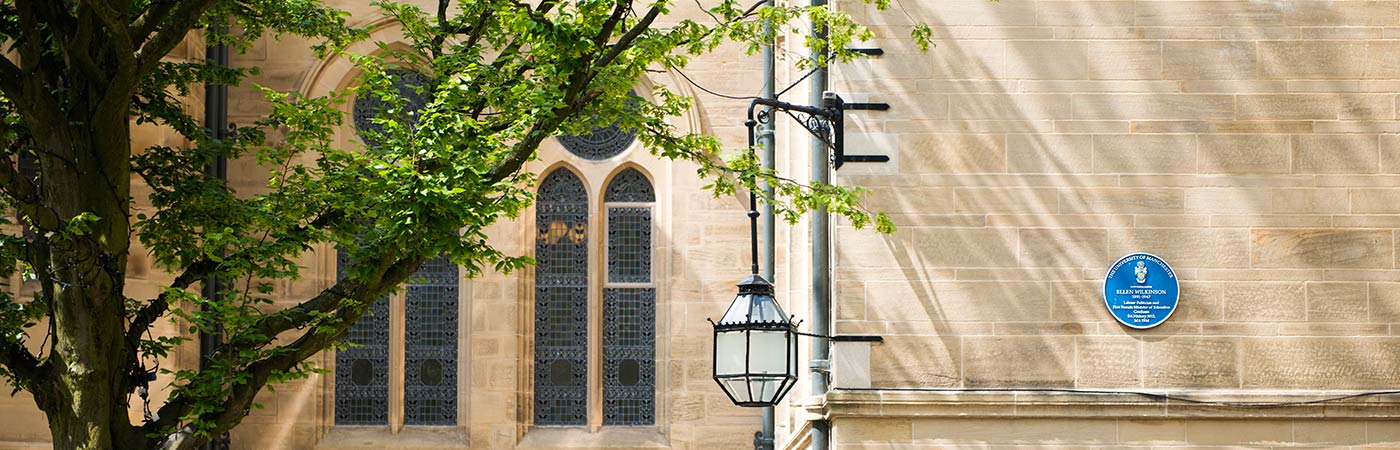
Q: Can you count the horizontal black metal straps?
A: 4